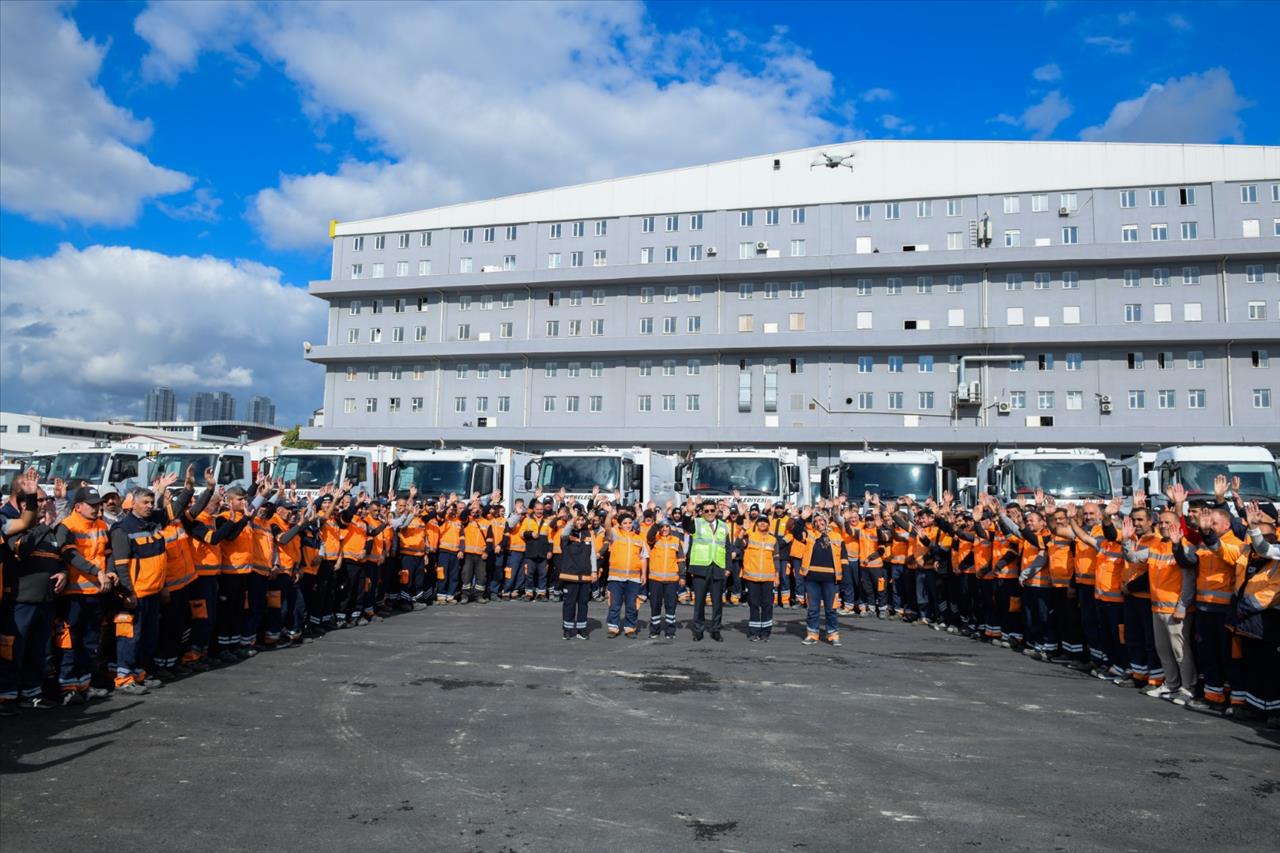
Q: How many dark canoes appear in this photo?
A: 0